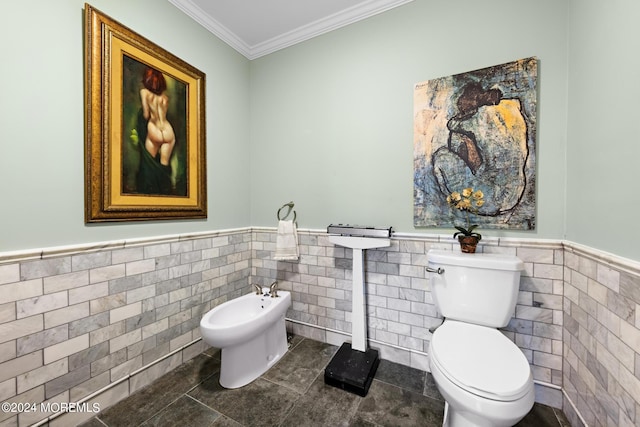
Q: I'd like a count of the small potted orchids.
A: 1